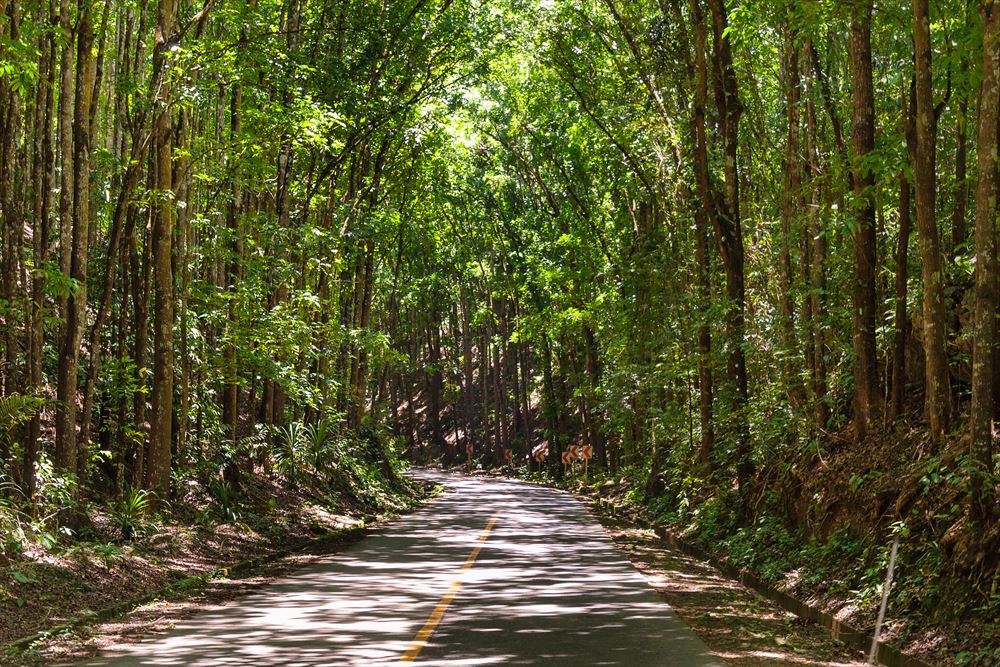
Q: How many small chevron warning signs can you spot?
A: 6